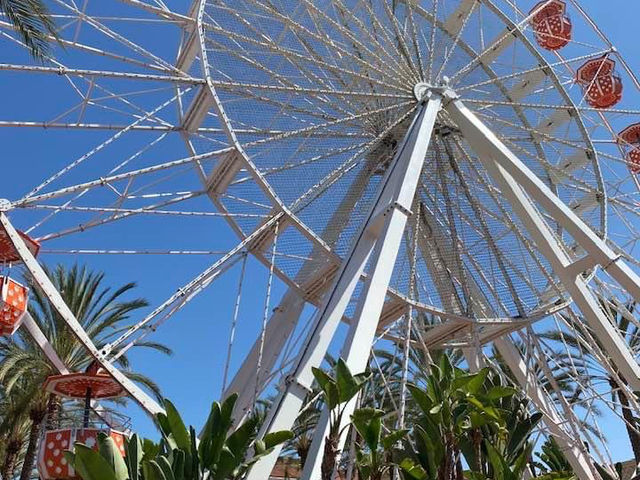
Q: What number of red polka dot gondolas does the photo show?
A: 5